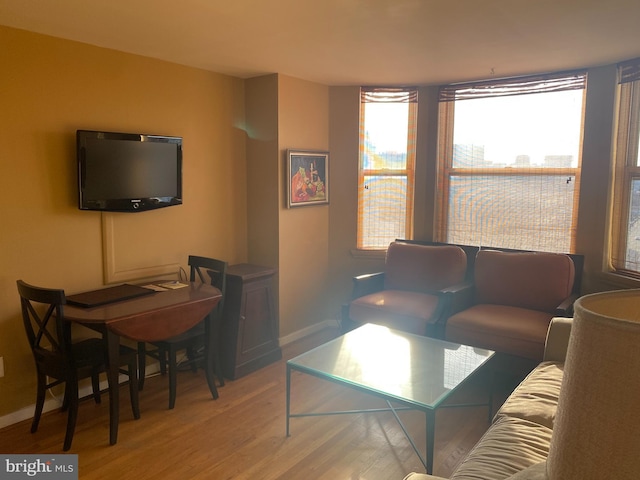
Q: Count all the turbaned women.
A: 0